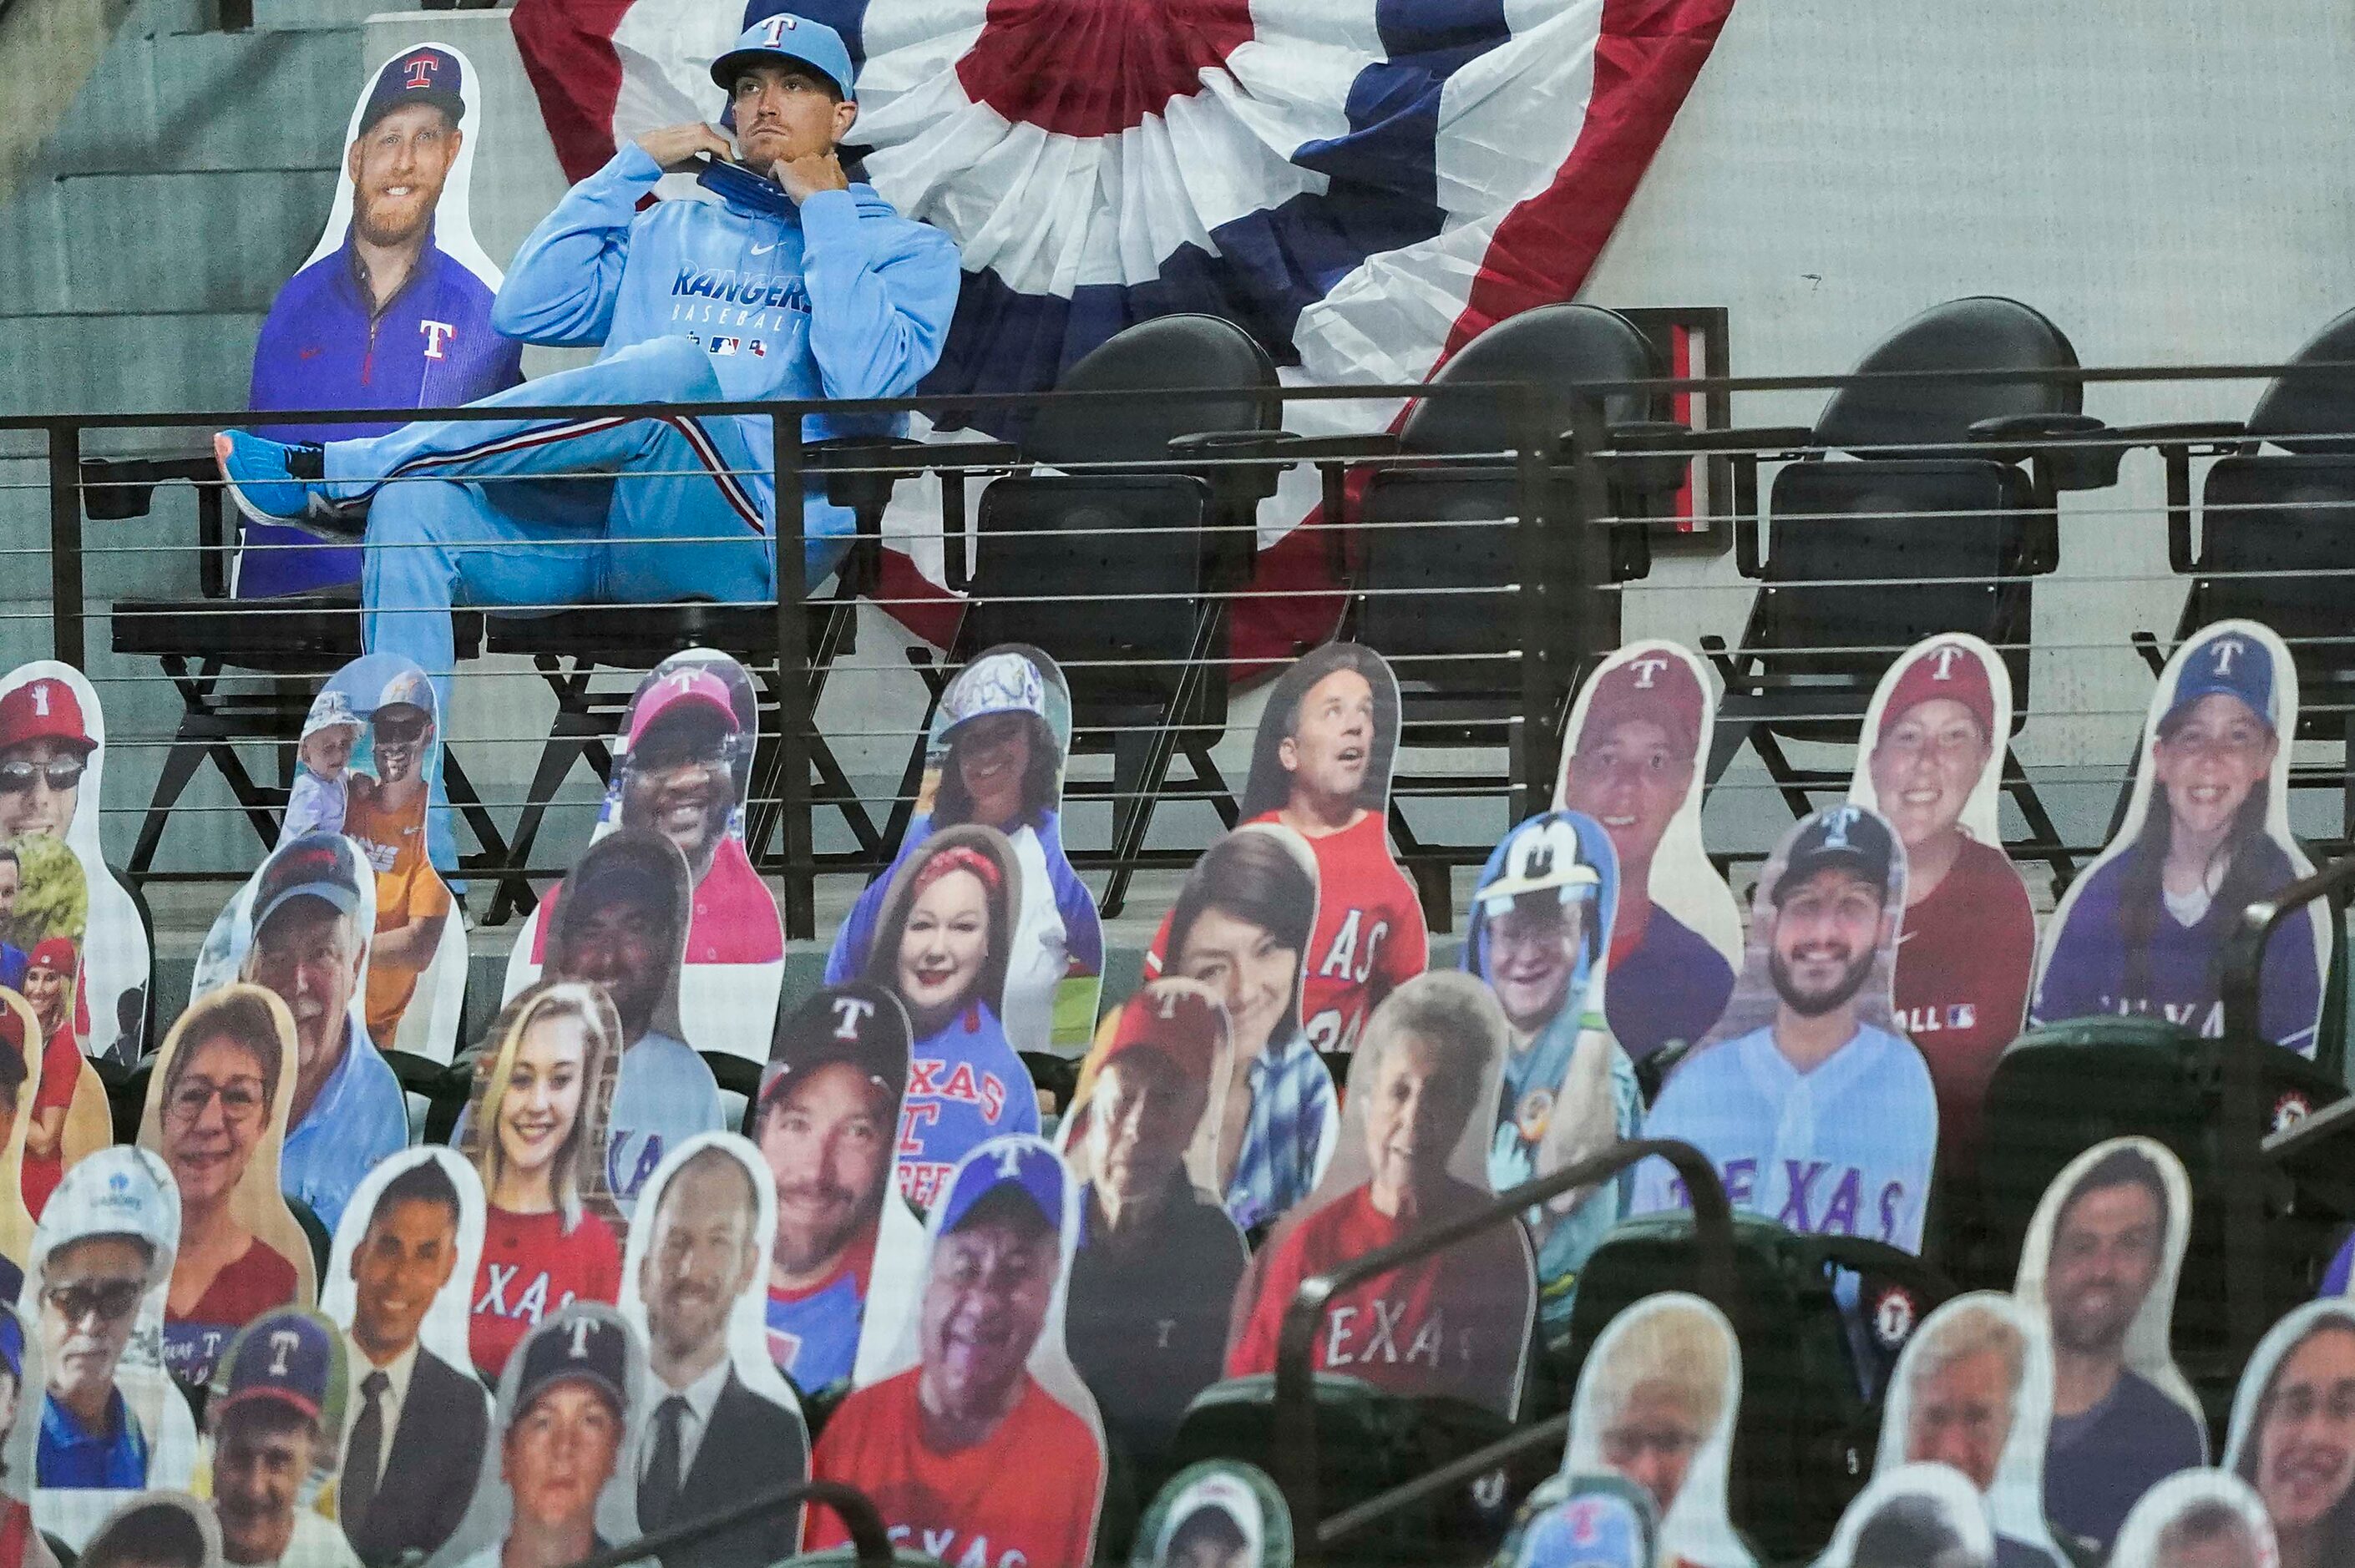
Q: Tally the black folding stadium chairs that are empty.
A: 4